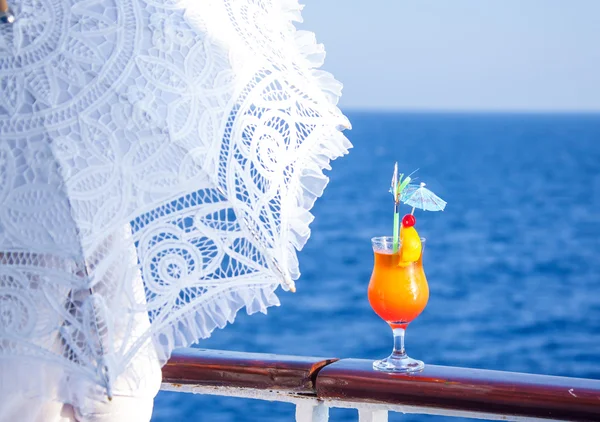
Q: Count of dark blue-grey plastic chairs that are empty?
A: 0